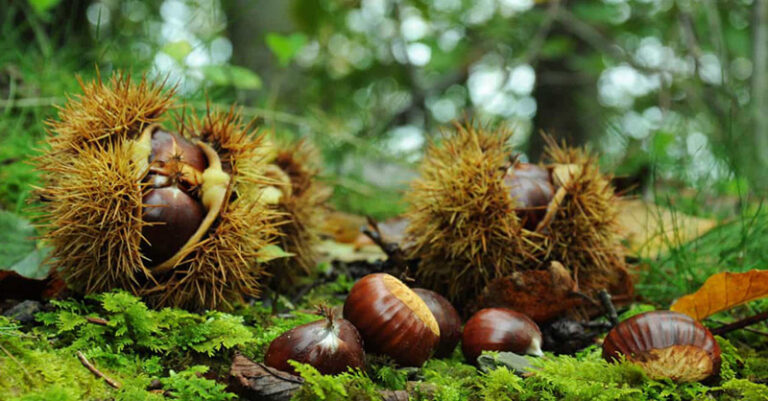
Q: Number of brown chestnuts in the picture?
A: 8